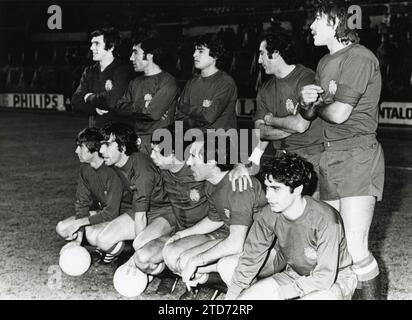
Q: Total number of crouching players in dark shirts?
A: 5